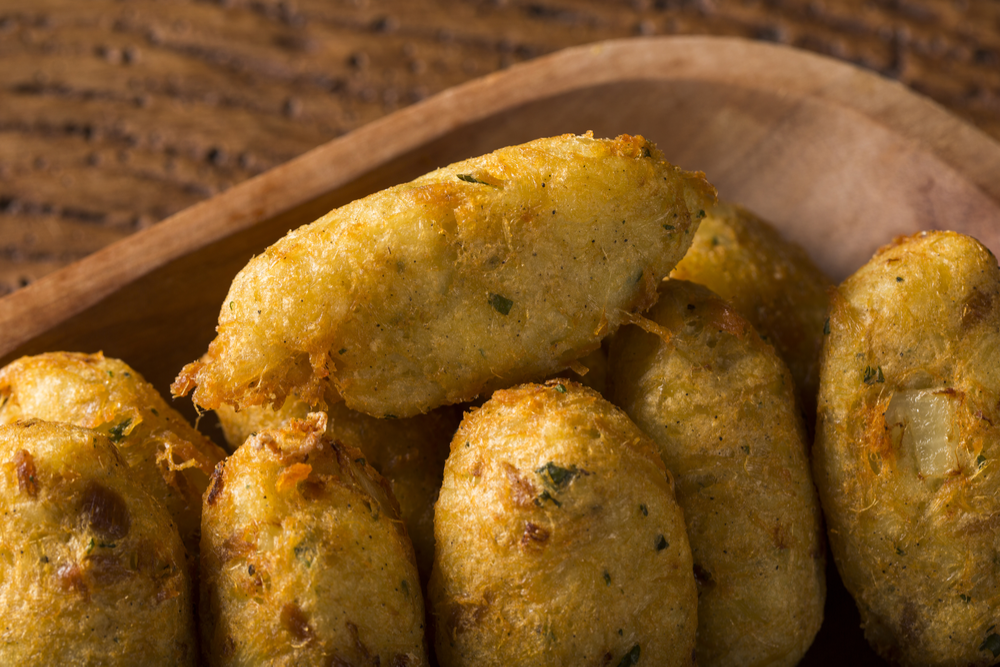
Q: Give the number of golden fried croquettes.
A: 9